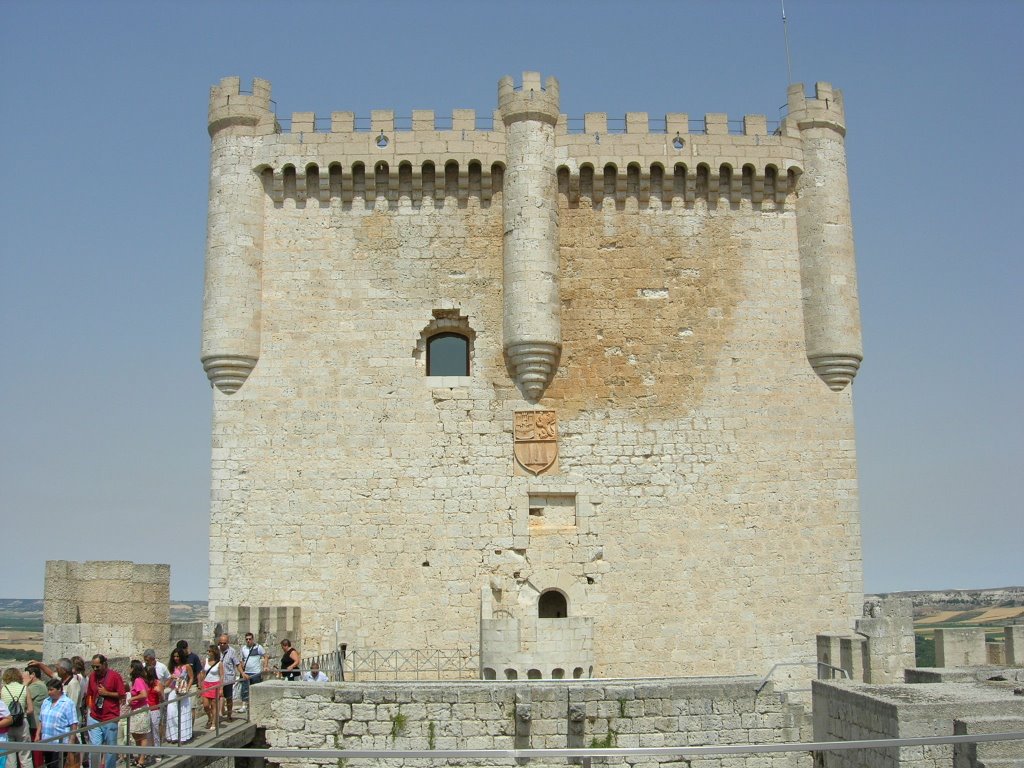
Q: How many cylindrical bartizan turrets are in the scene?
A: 3